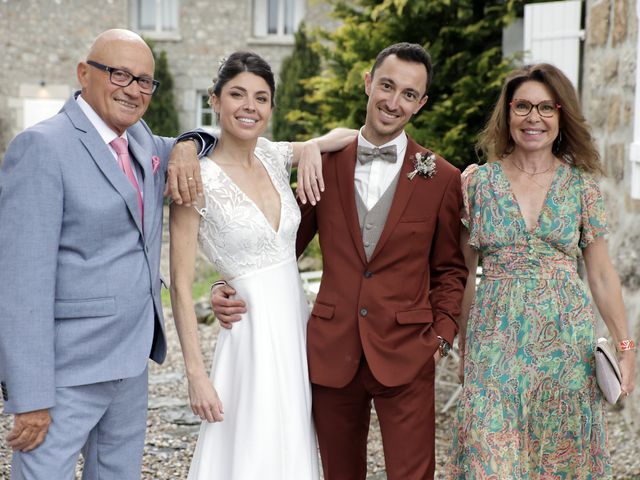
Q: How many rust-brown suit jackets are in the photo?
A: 1